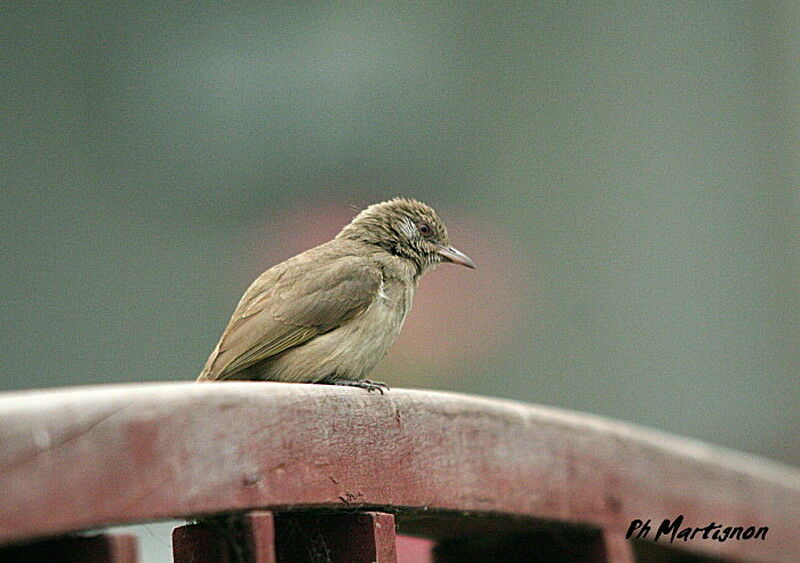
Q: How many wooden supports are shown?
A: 4